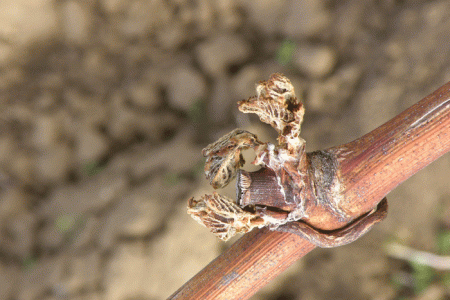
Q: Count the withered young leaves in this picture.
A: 3